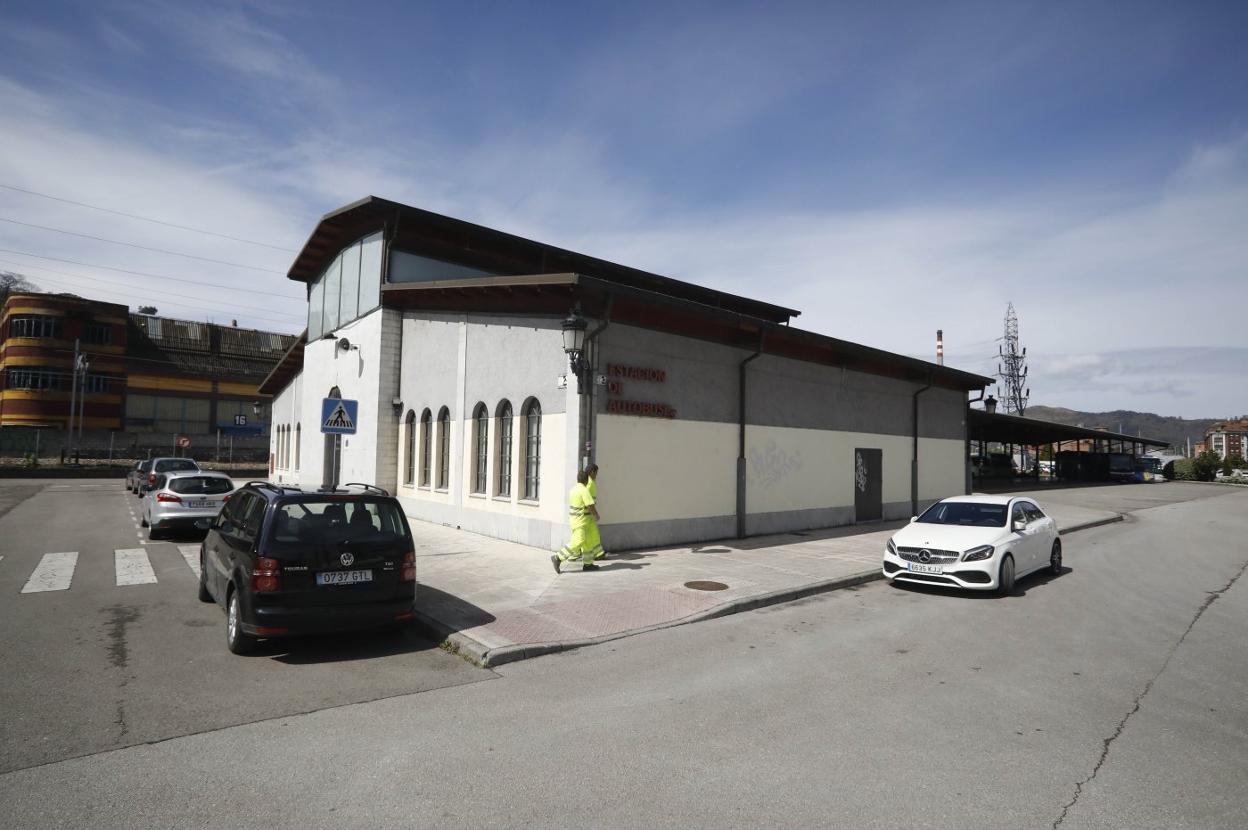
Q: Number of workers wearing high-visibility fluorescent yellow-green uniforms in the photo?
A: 2